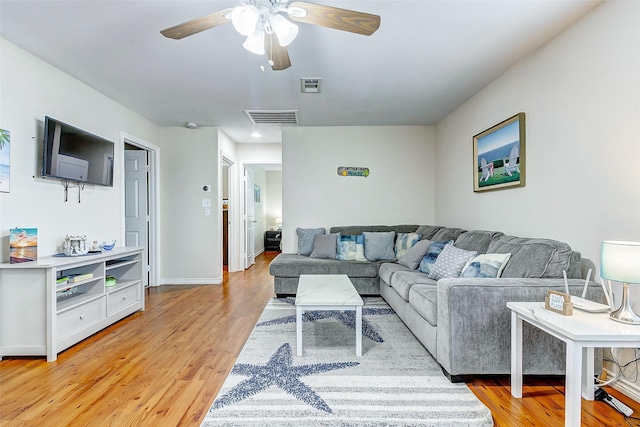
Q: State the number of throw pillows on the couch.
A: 9